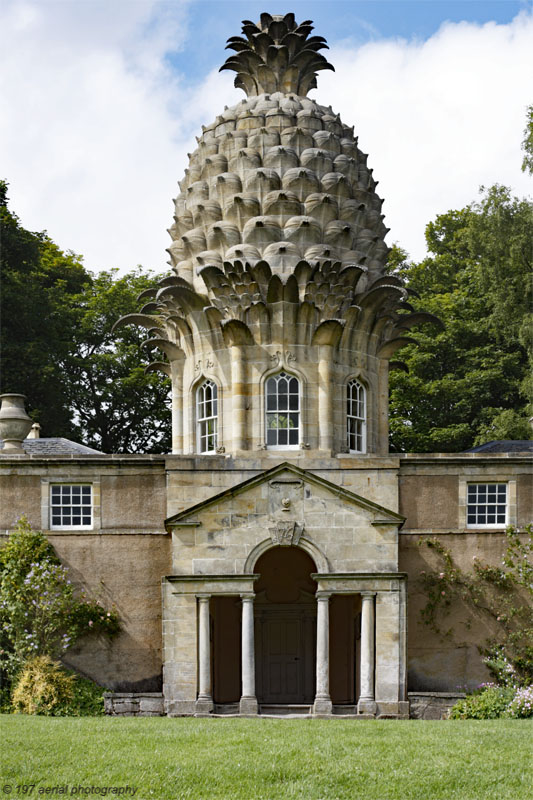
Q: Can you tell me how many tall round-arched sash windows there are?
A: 3